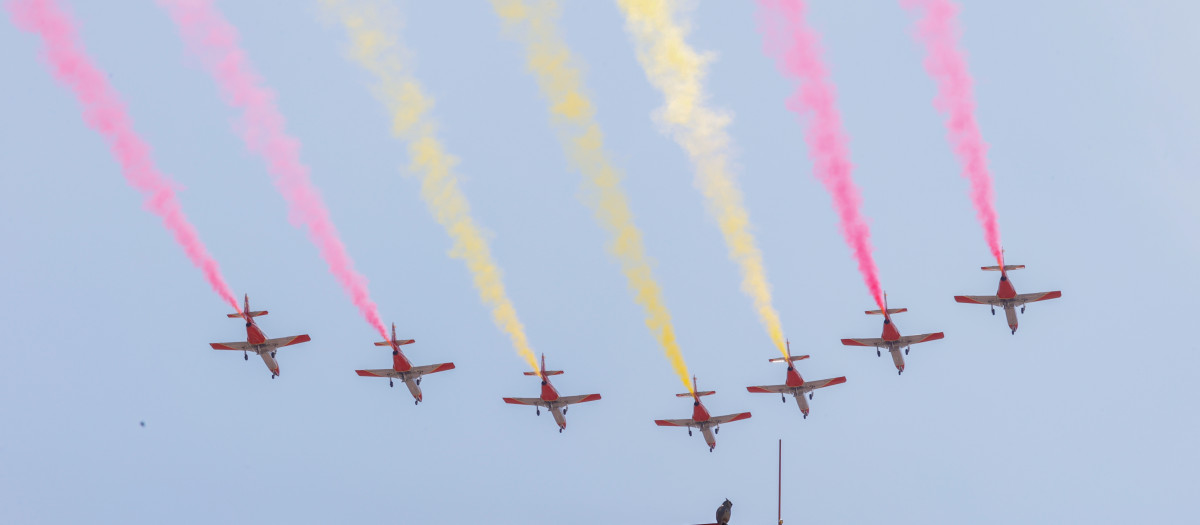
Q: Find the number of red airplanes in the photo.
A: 7